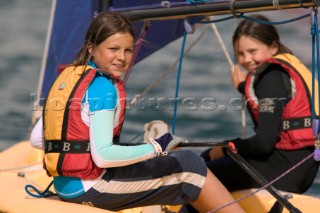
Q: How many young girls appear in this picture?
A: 2